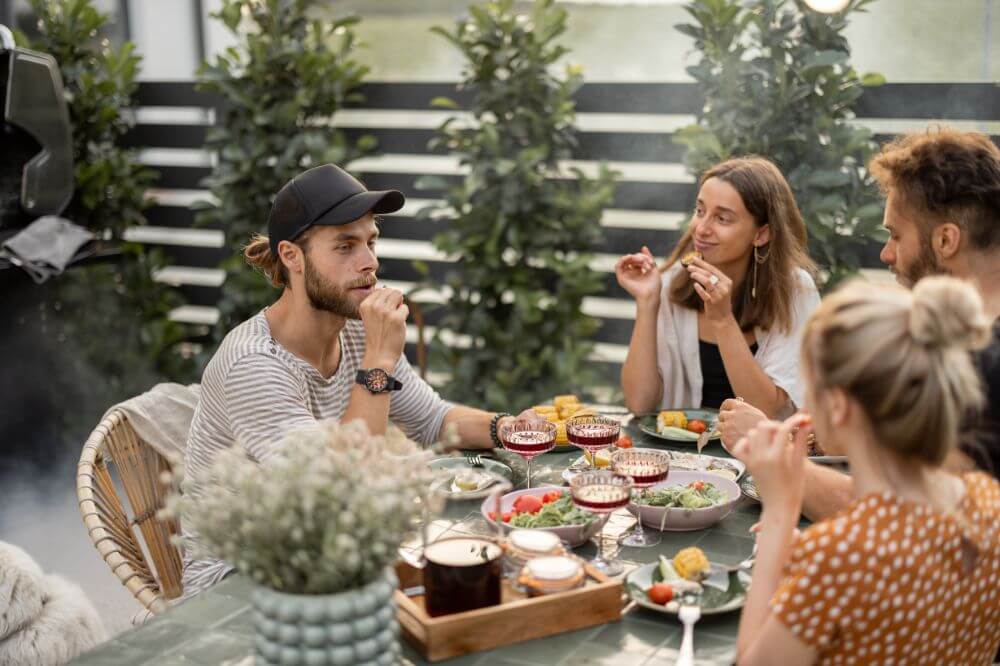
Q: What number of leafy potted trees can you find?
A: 4